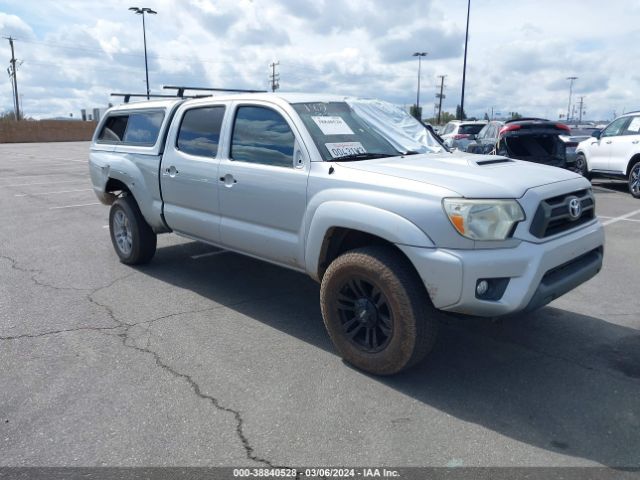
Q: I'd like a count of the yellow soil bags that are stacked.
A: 0